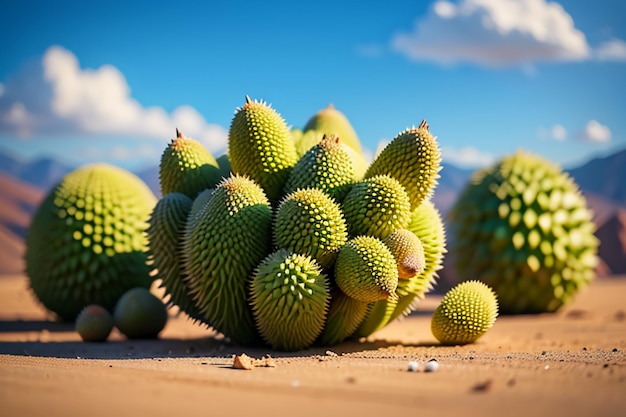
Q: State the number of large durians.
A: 2